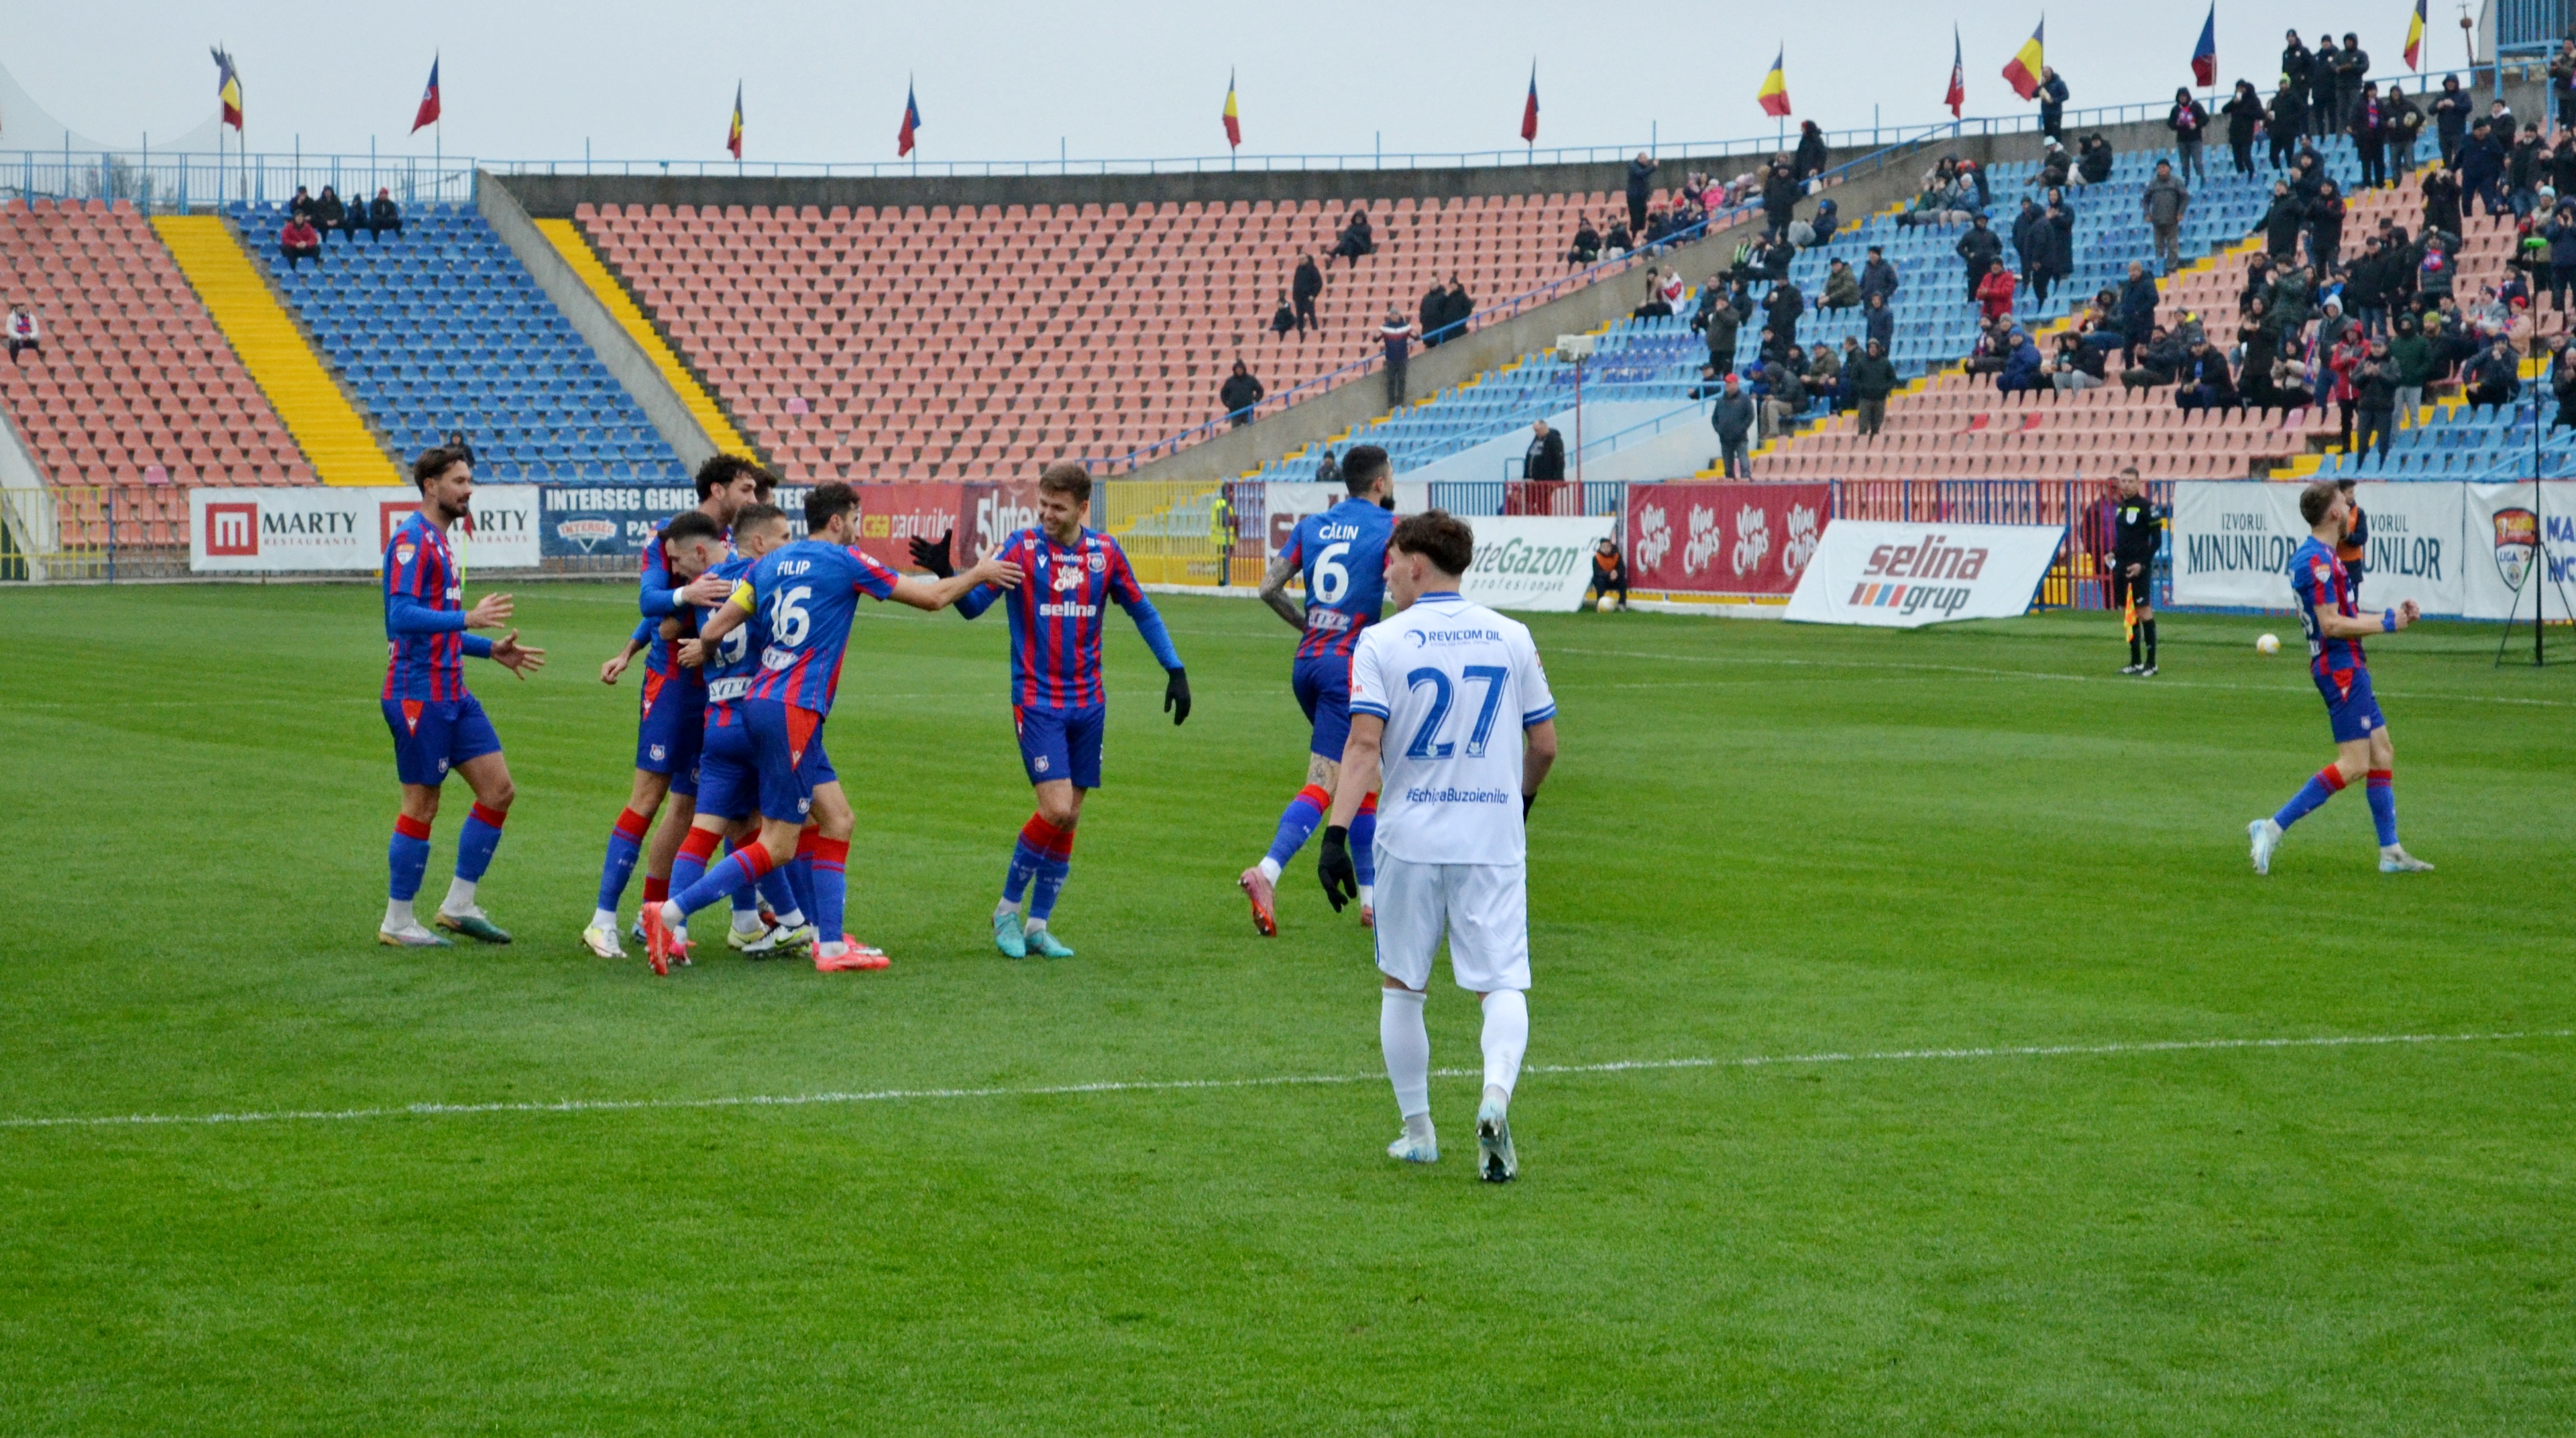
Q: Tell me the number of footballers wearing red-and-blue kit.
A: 9